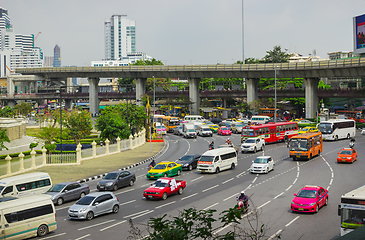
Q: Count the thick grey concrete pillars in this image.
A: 5